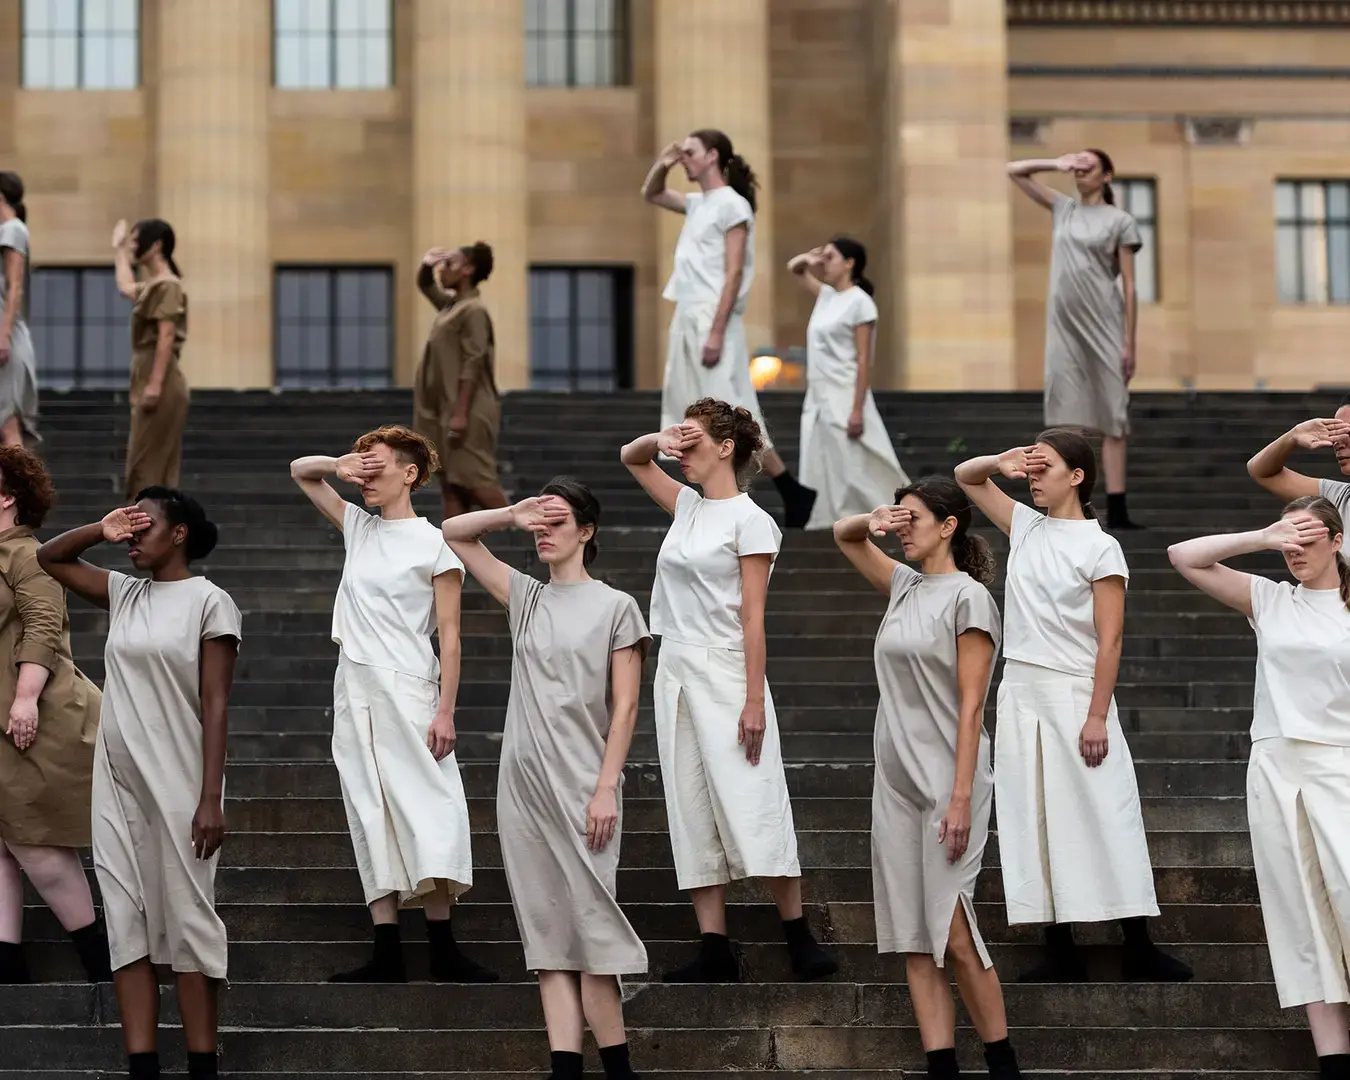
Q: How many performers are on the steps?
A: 15